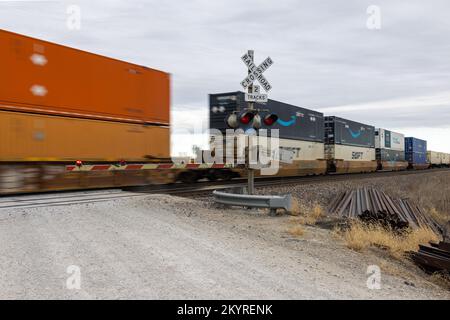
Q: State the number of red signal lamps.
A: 2